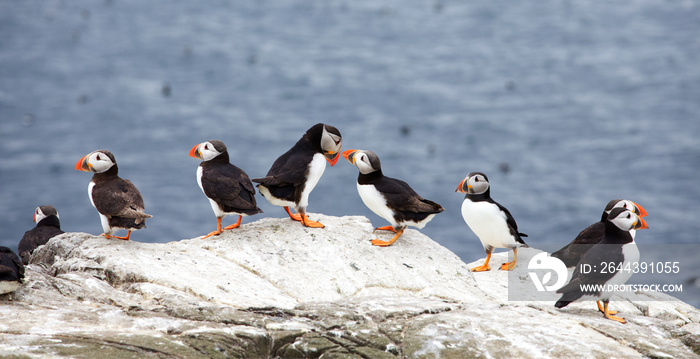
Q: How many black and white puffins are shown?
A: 9